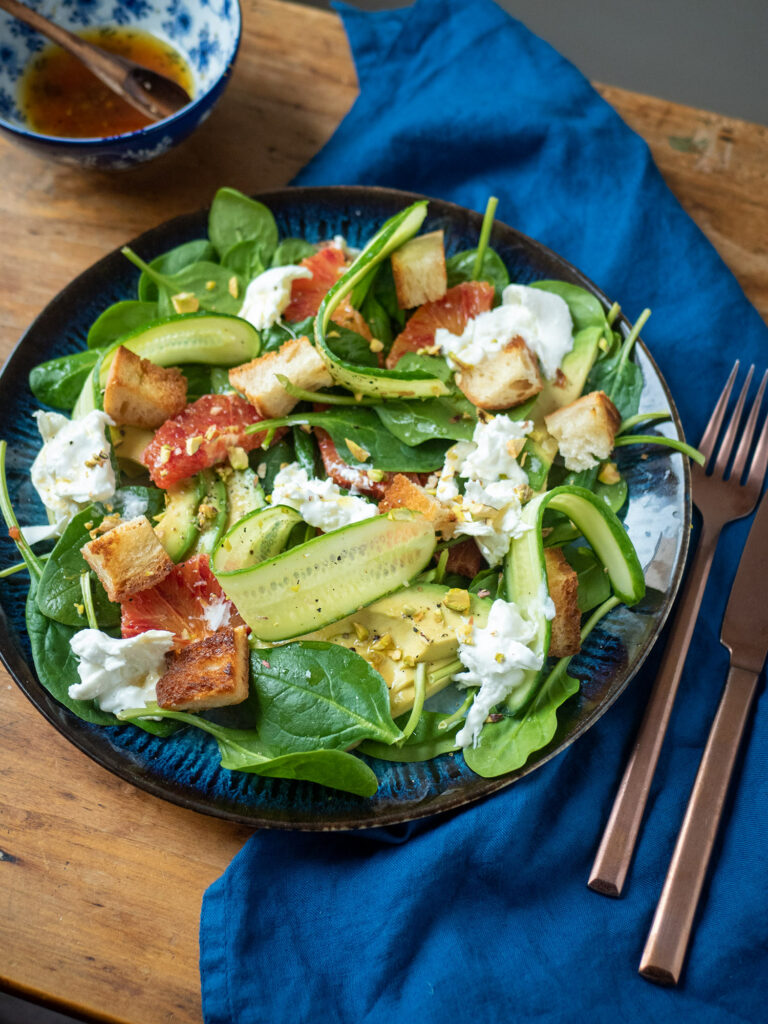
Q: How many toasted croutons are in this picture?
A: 9